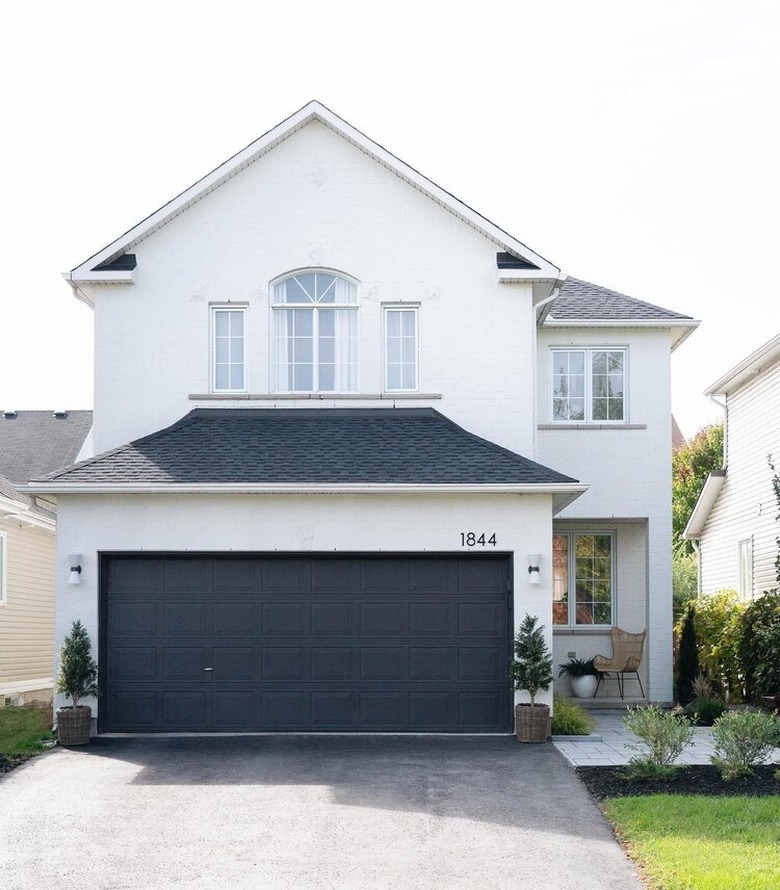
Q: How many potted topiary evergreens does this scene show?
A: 2